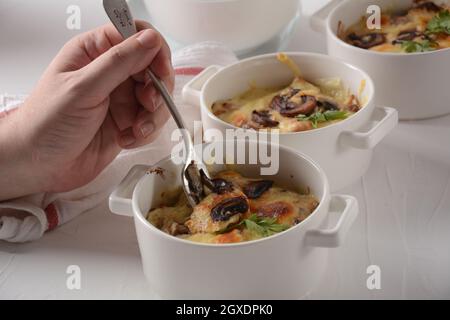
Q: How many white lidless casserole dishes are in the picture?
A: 3